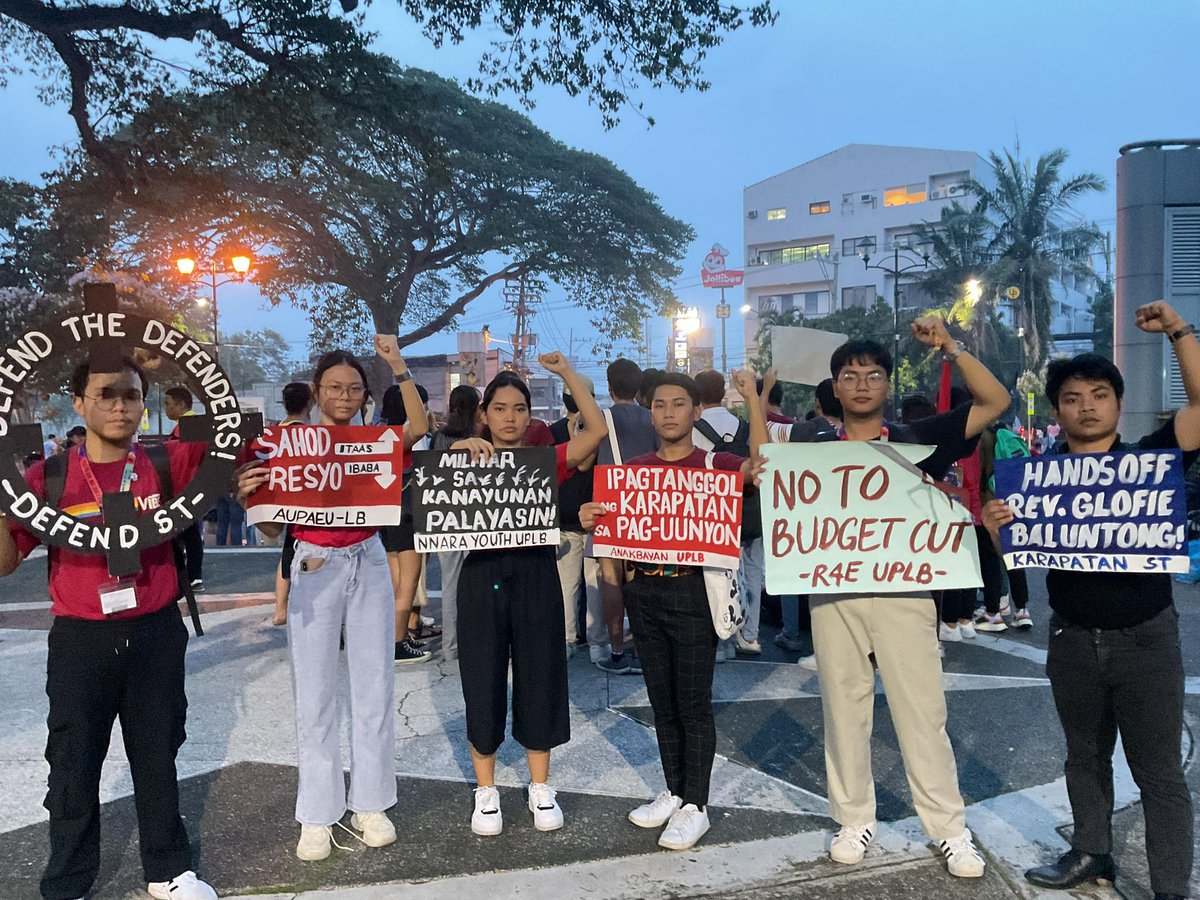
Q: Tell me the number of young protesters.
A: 6